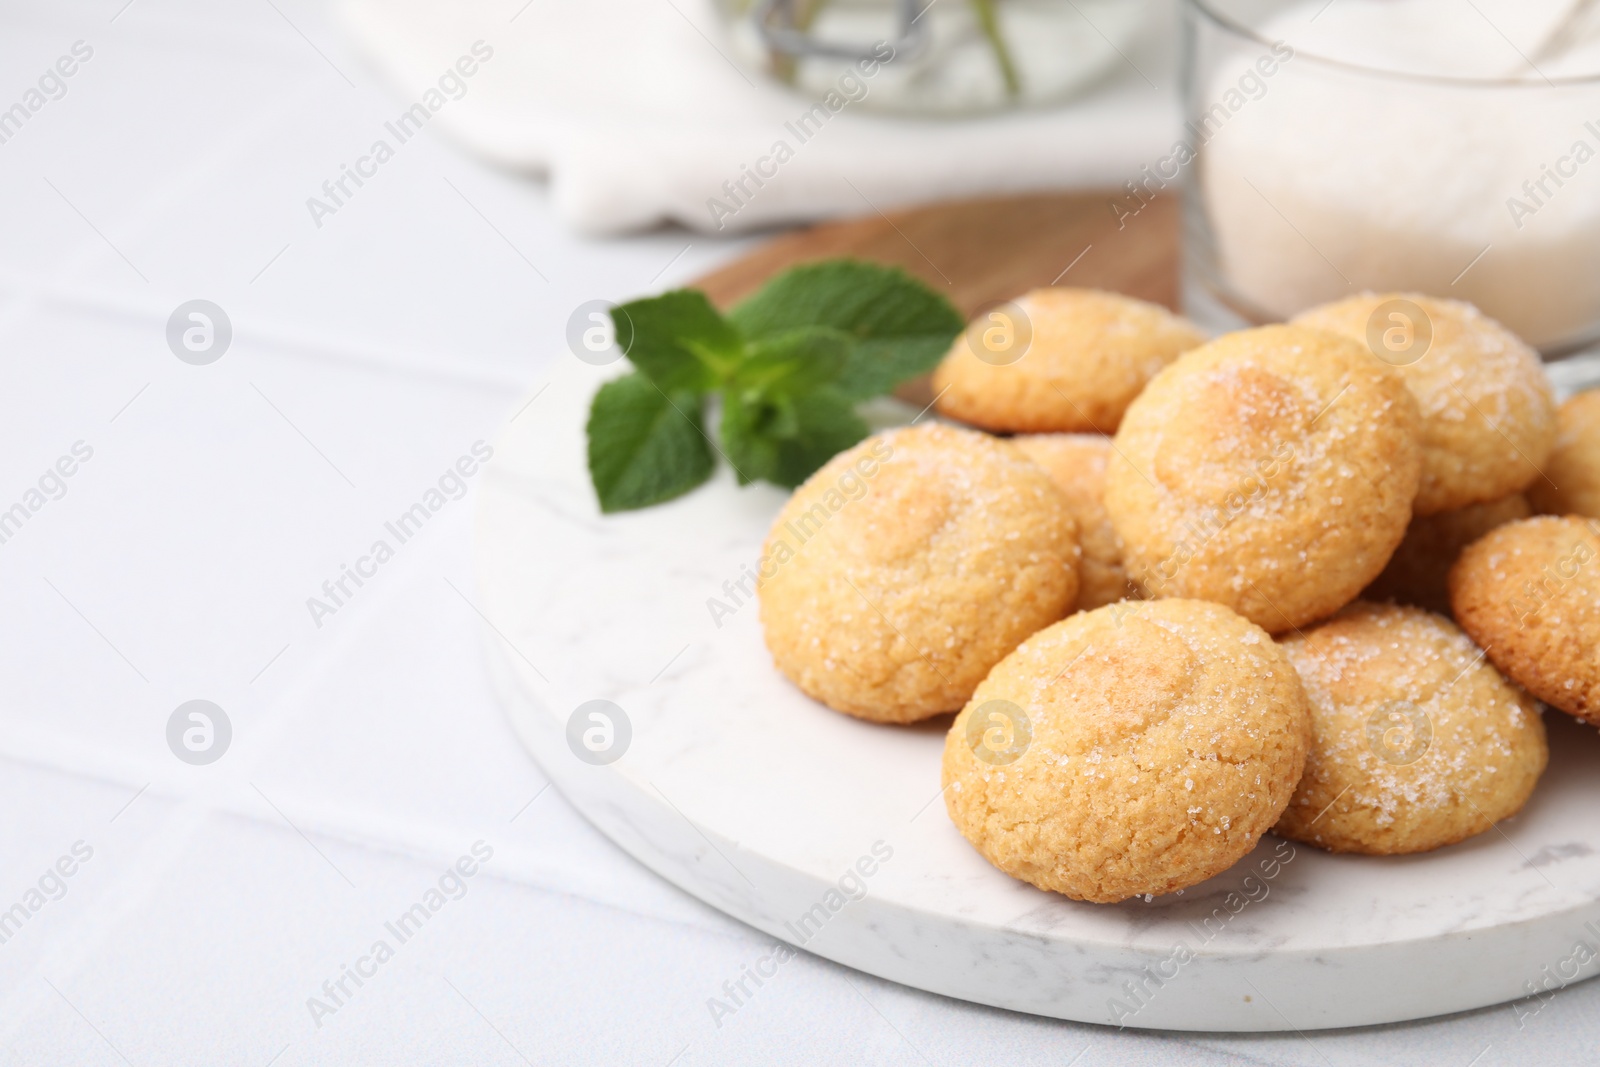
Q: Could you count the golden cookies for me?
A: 10